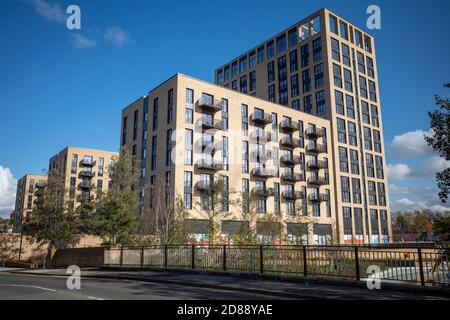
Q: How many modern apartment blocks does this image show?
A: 4